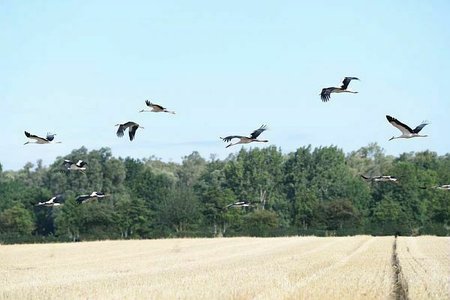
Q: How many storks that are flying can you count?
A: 12